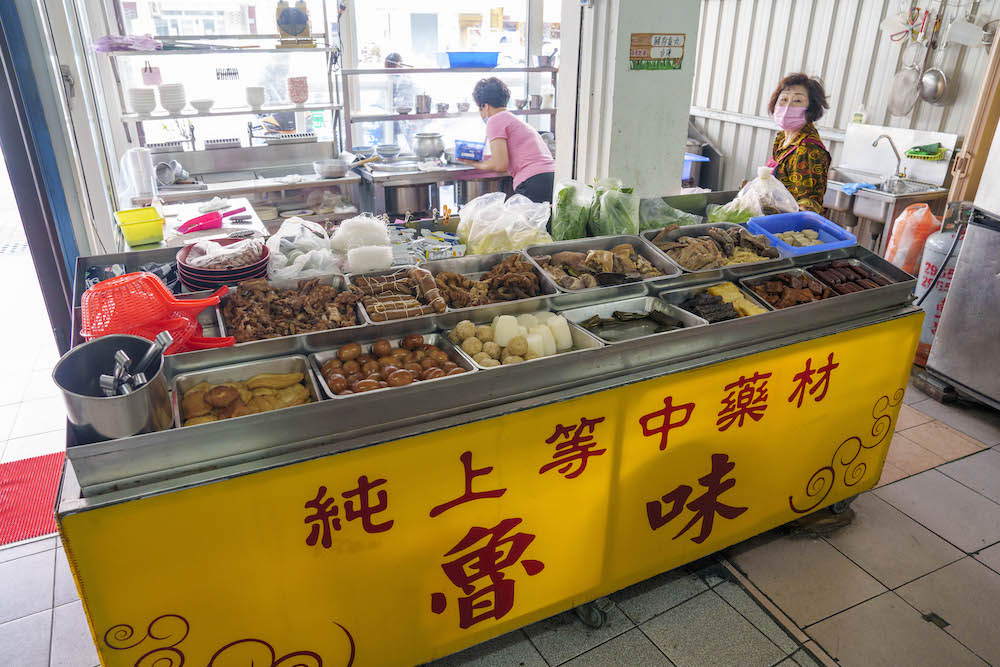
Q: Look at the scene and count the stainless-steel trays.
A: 12